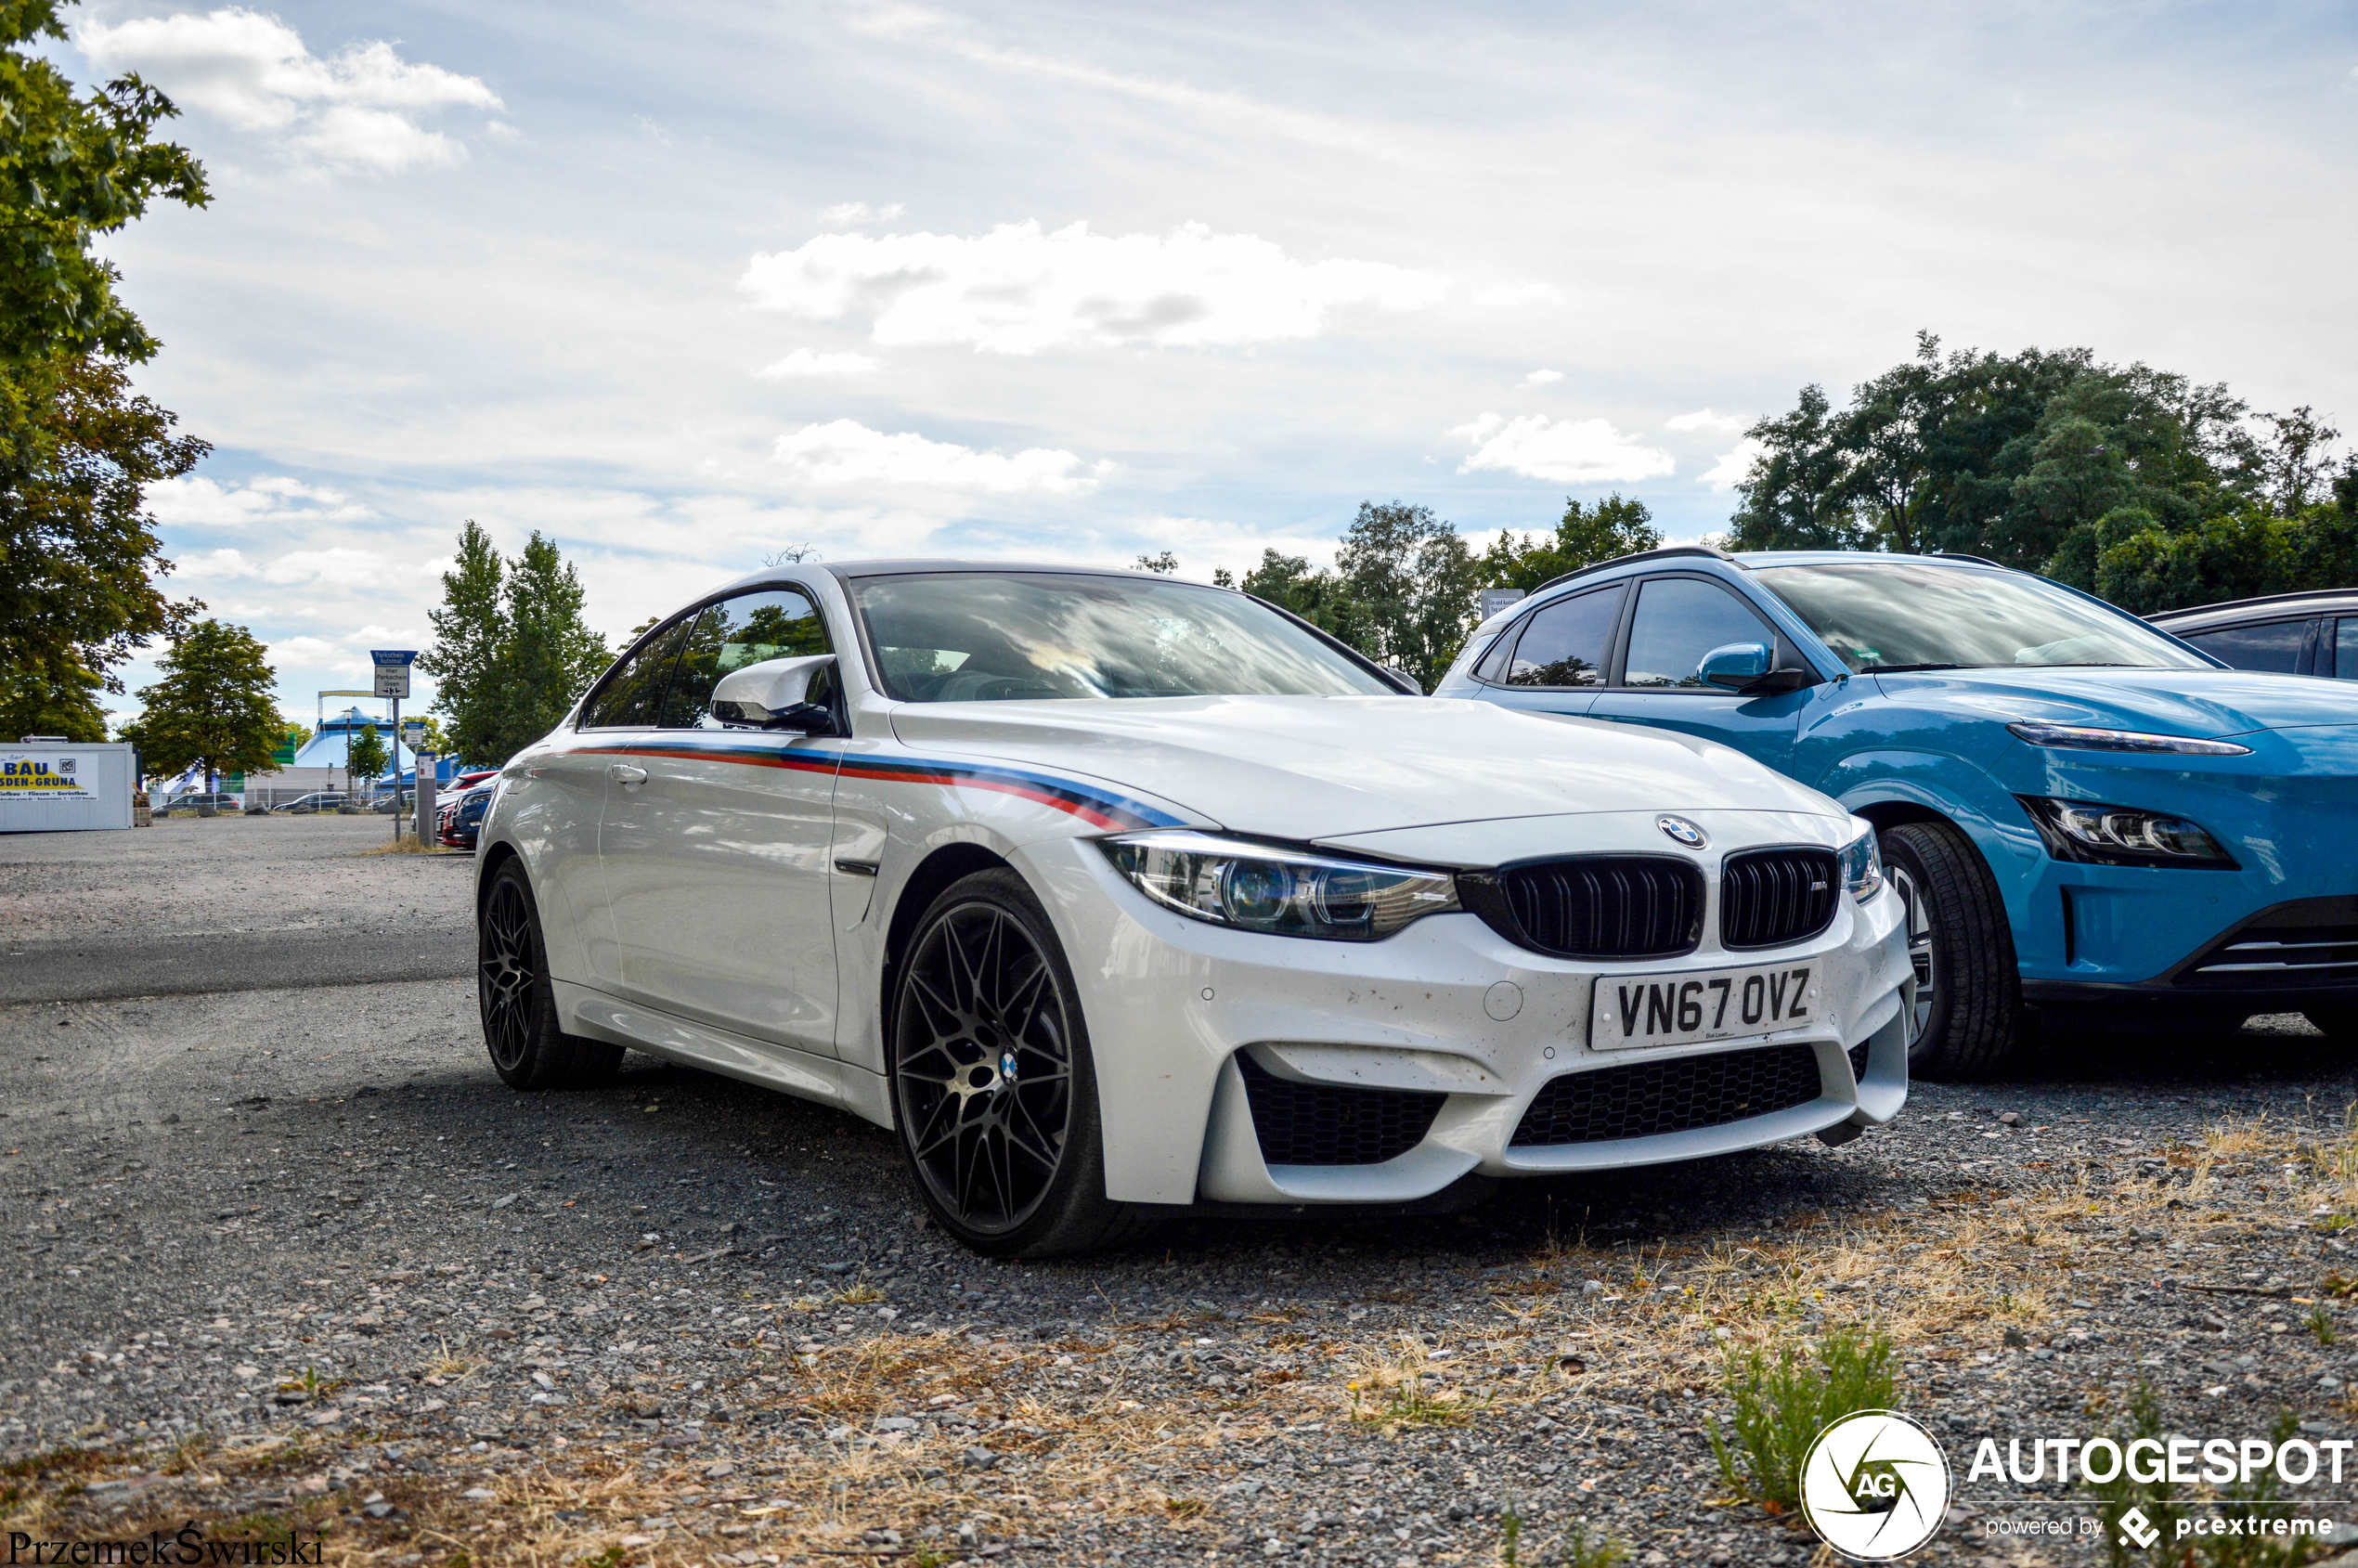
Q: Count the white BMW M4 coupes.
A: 1